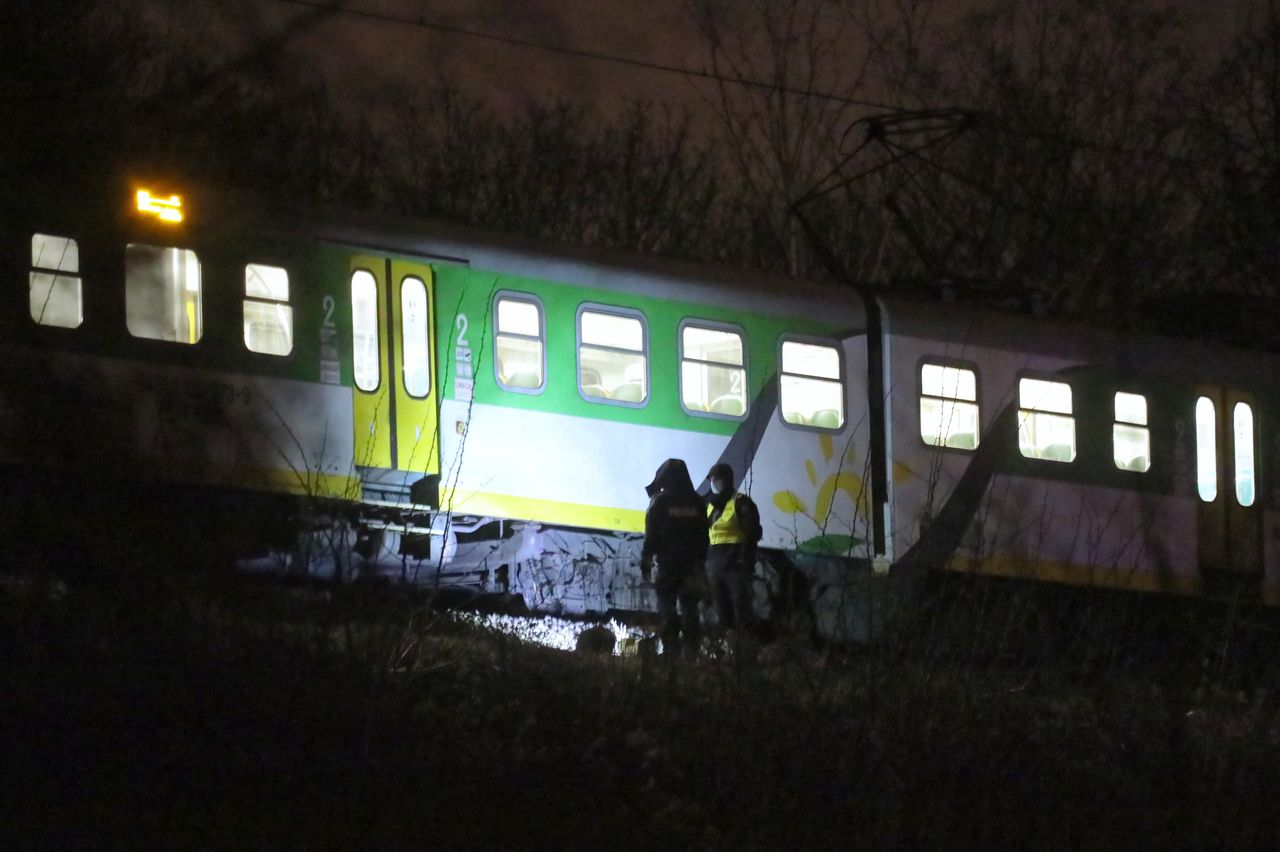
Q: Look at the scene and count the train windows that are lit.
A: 14